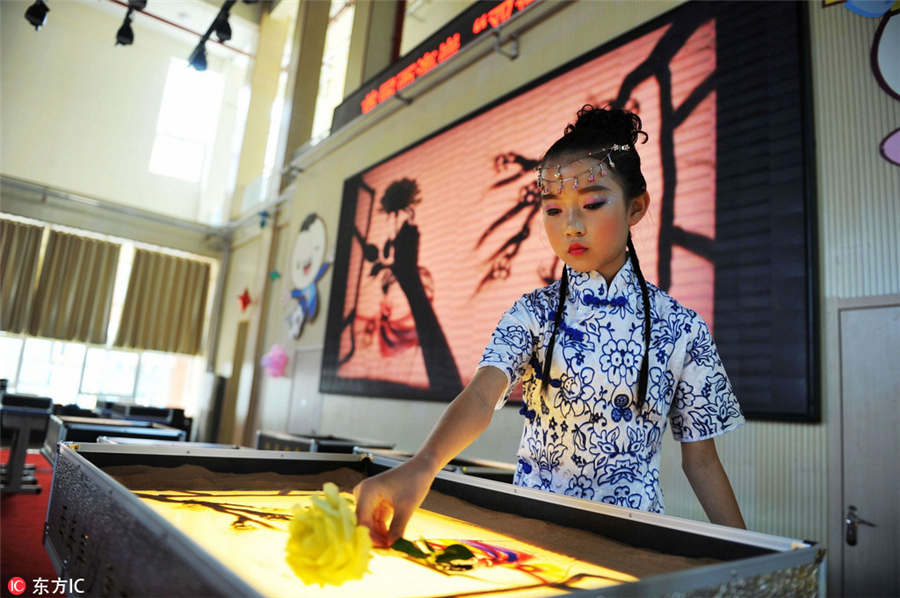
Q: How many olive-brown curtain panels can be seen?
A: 3